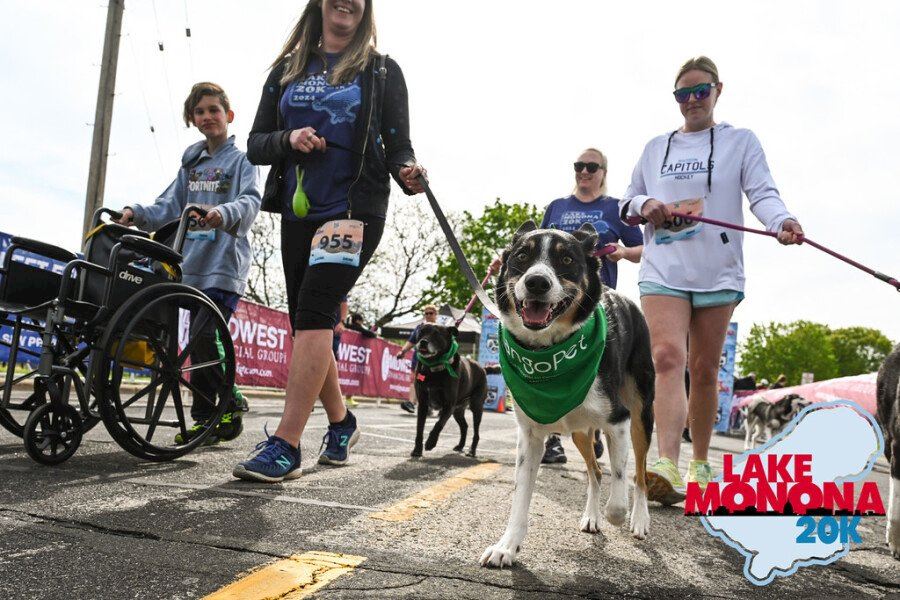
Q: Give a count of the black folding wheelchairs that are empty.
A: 1